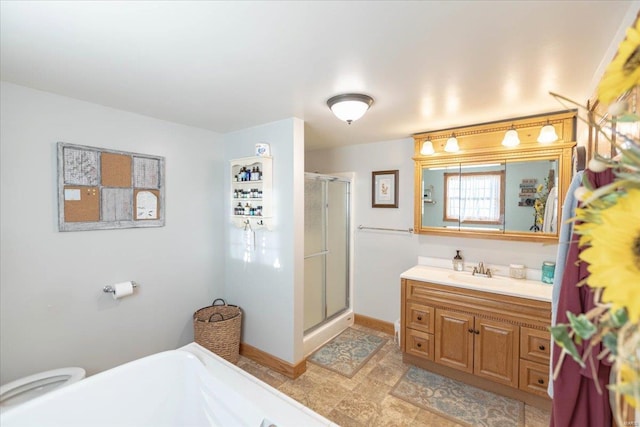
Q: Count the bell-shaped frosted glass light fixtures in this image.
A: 4